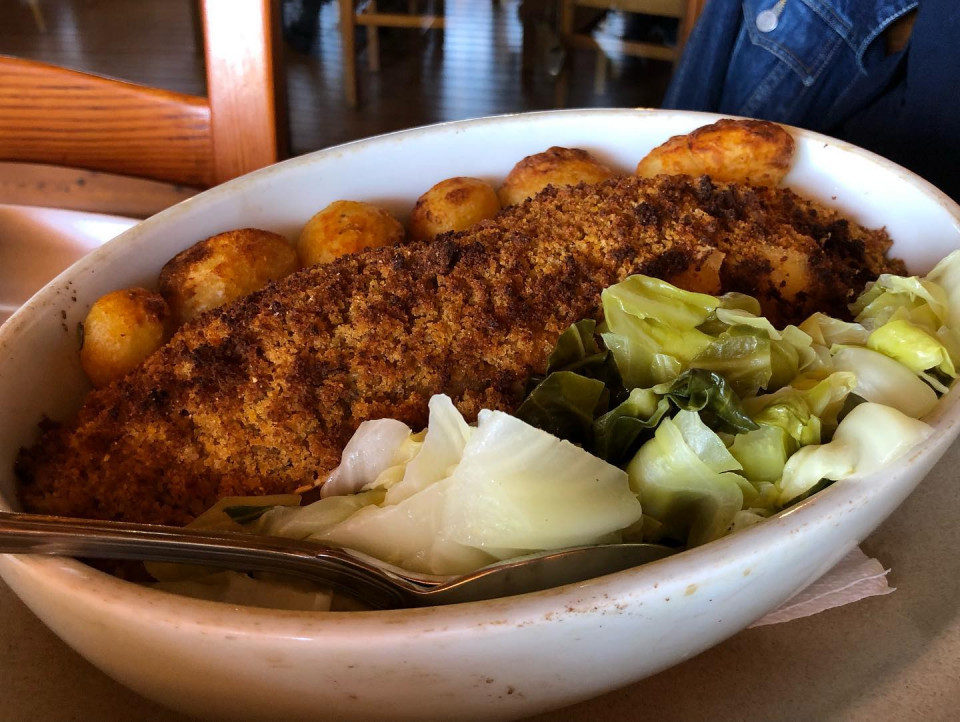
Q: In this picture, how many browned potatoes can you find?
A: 6